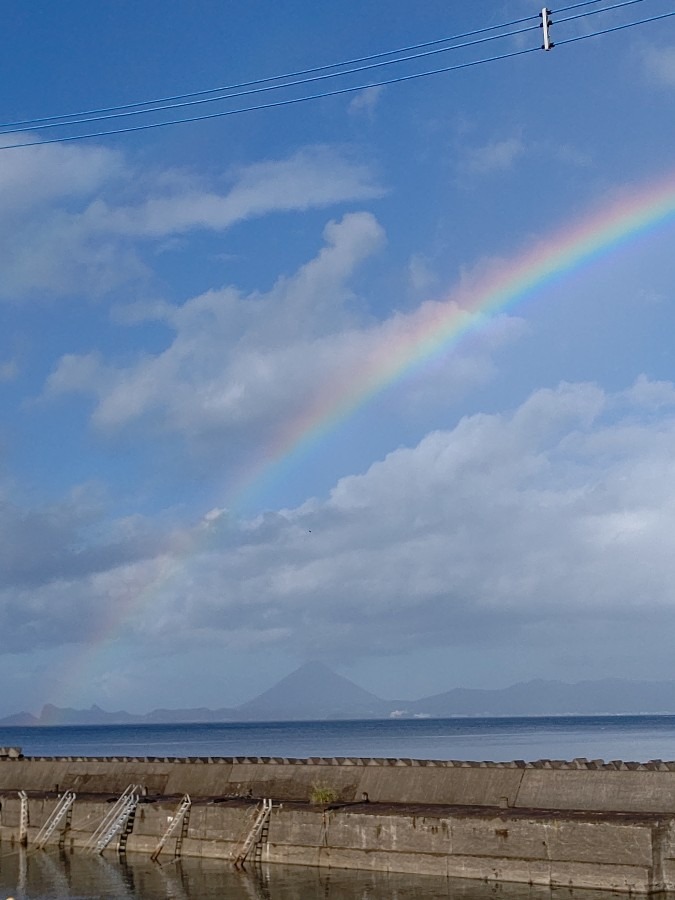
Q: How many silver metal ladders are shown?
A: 5